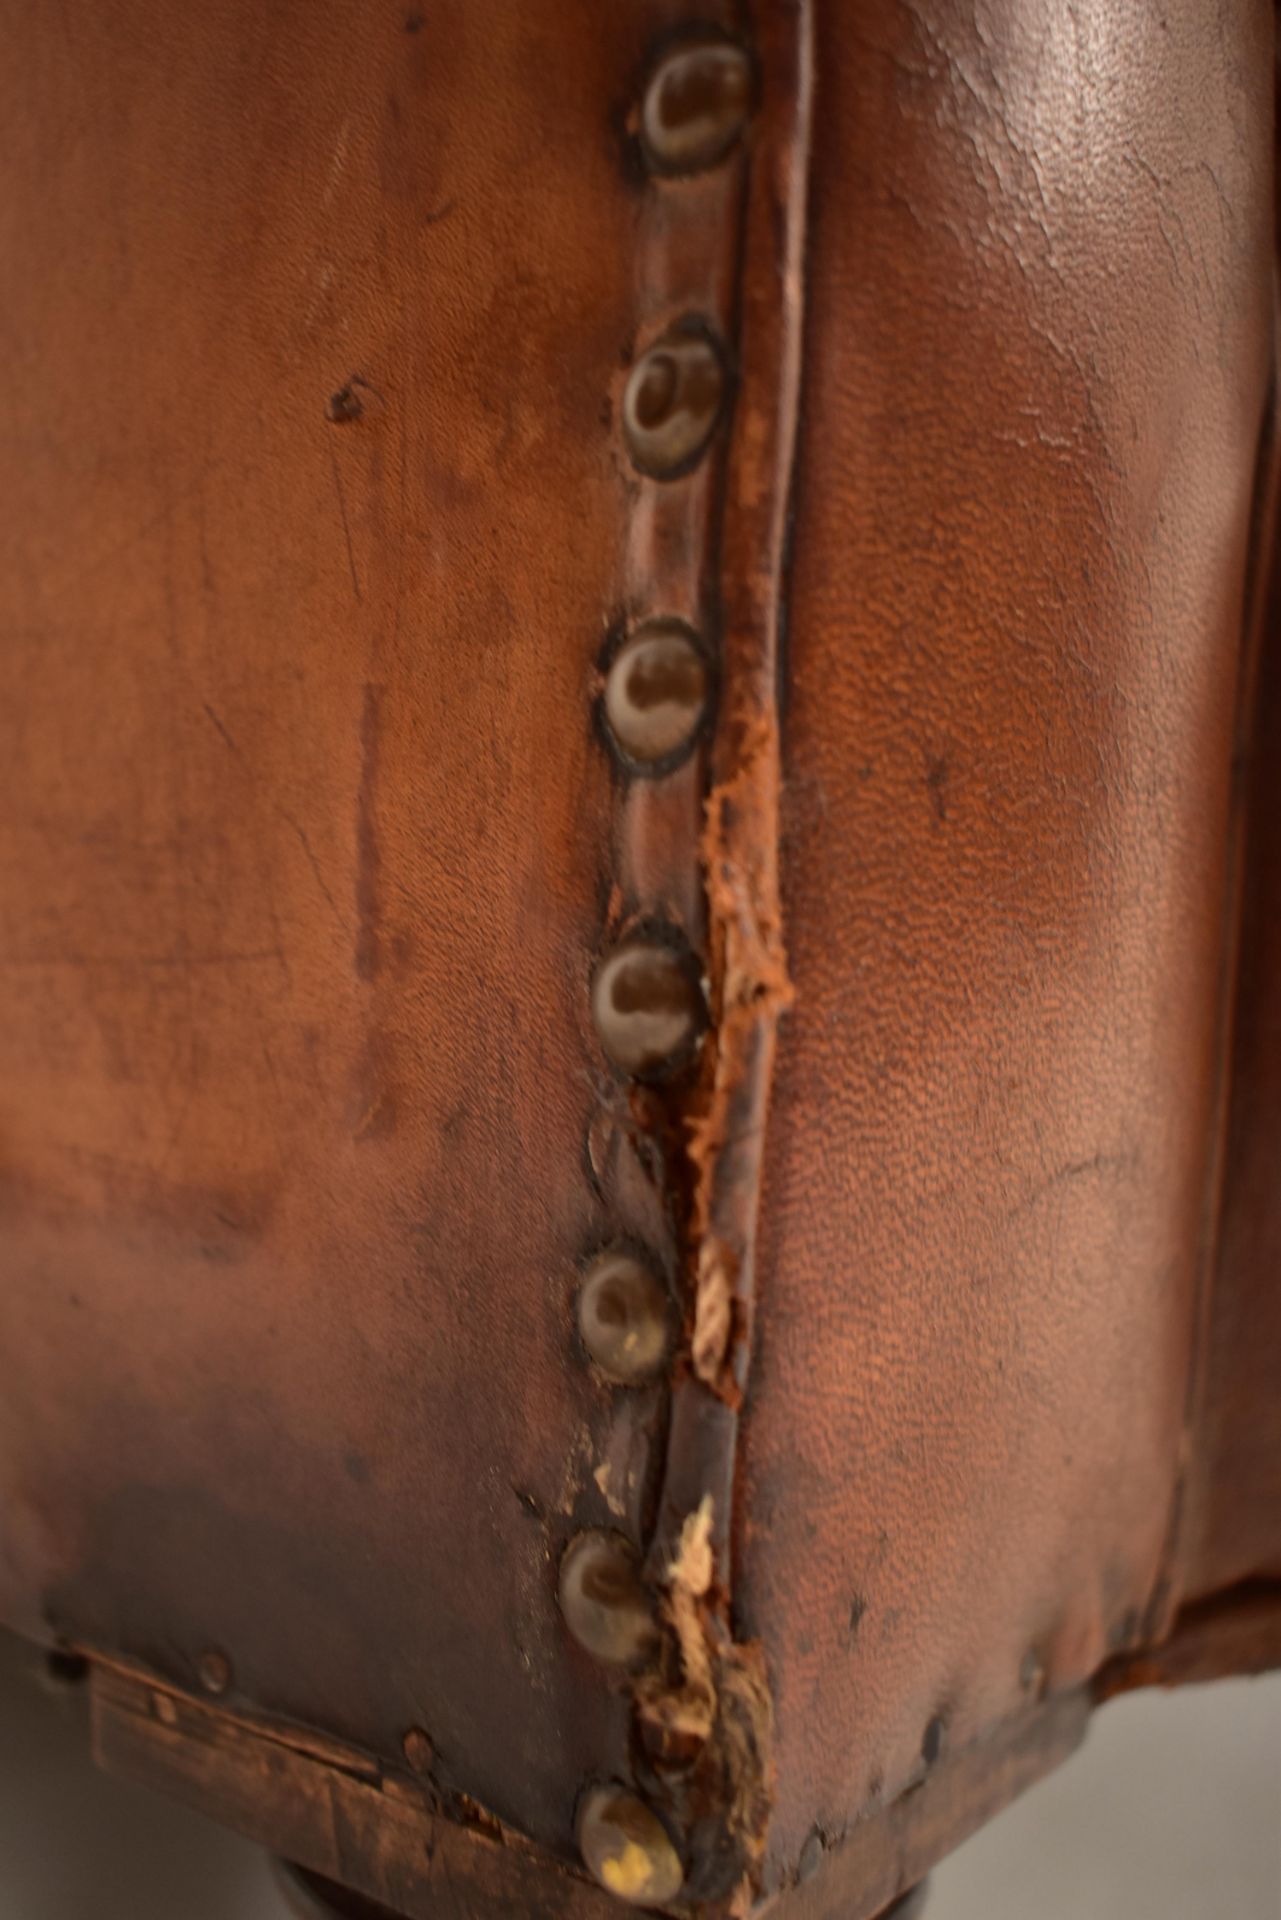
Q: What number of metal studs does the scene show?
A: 7